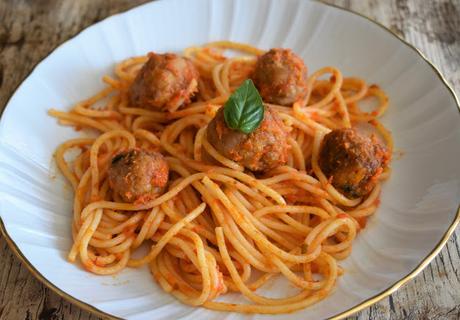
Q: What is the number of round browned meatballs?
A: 5